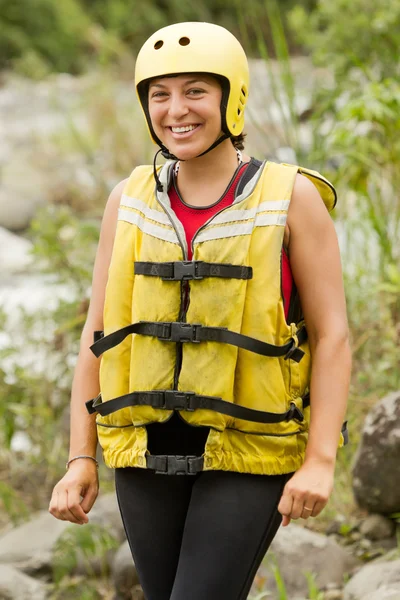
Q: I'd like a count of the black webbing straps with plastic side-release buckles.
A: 4